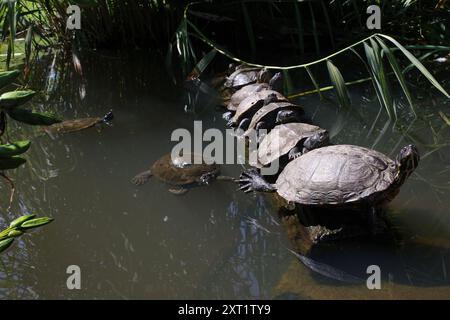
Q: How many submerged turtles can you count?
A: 2